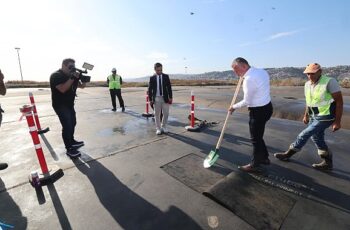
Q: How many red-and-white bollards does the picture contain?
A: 4